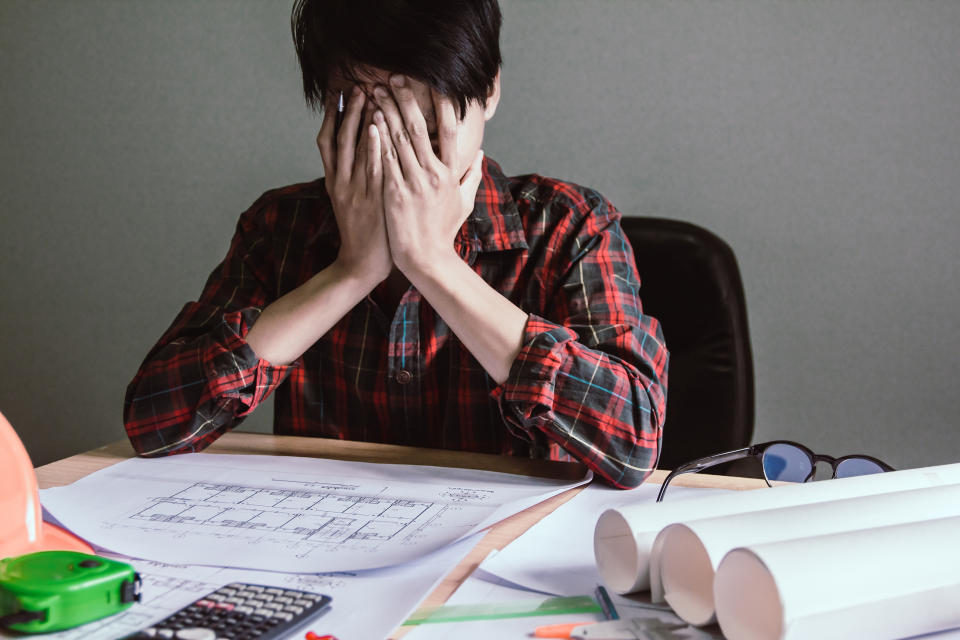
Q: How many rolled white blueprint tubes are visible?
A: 3